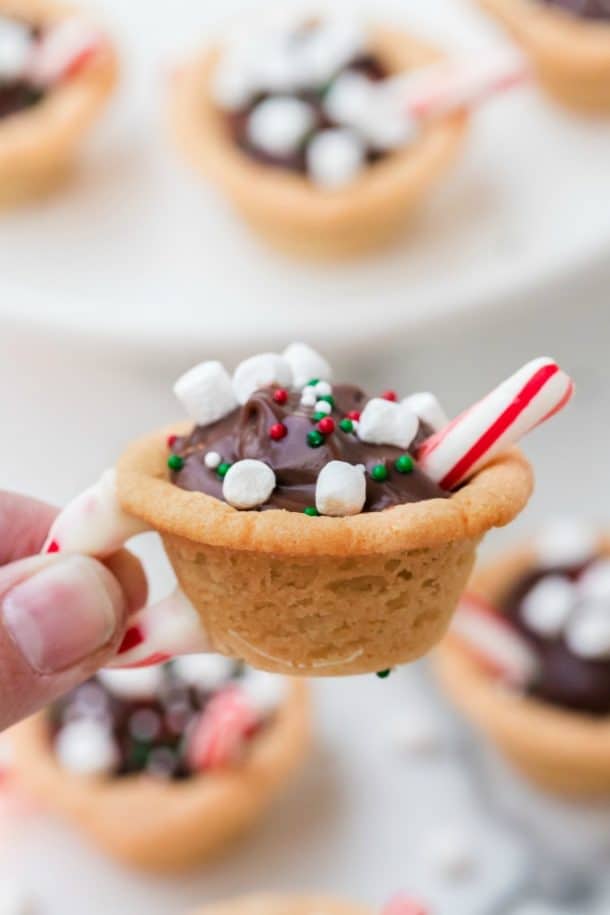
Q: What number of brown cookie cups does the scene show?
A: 7